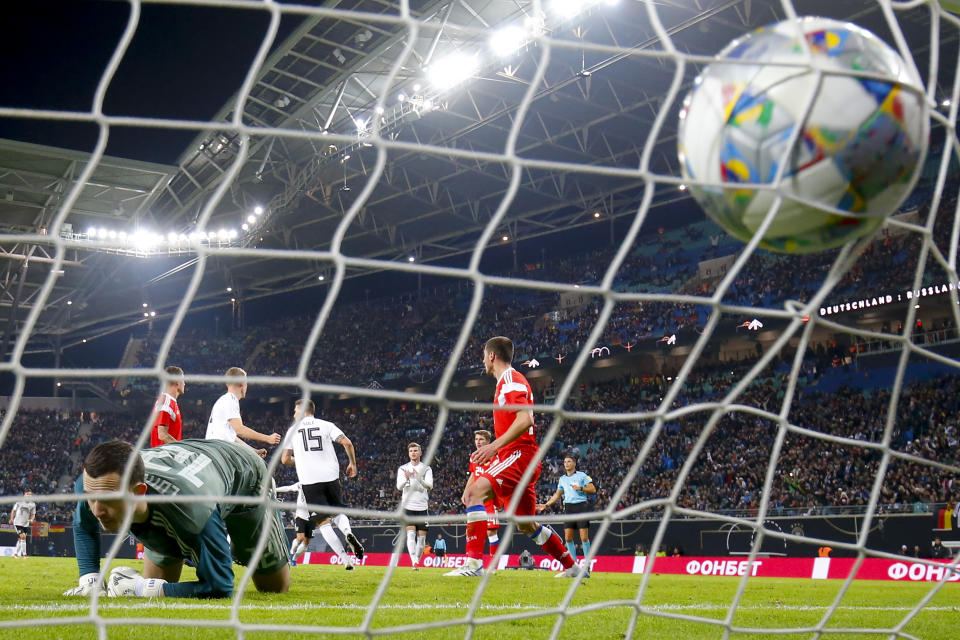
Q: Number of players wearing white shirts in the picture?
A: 5